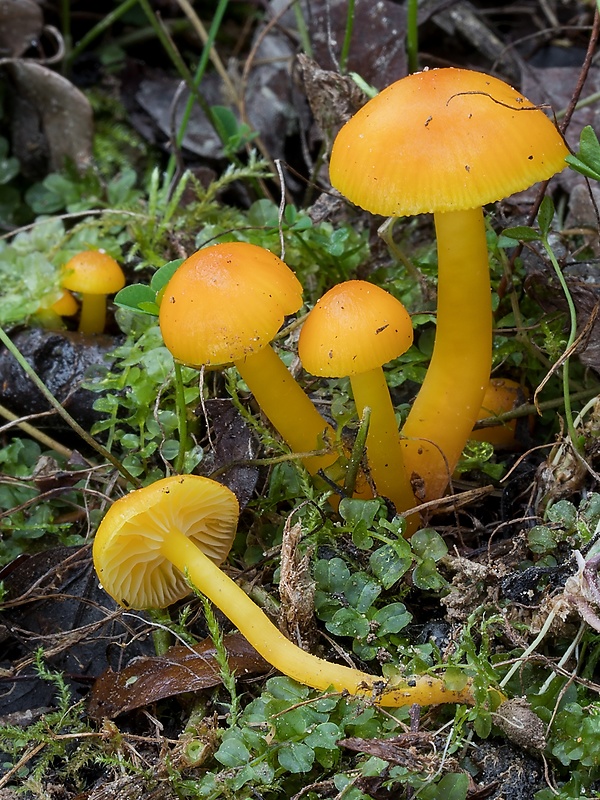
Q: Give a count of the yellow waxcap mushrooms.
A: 7